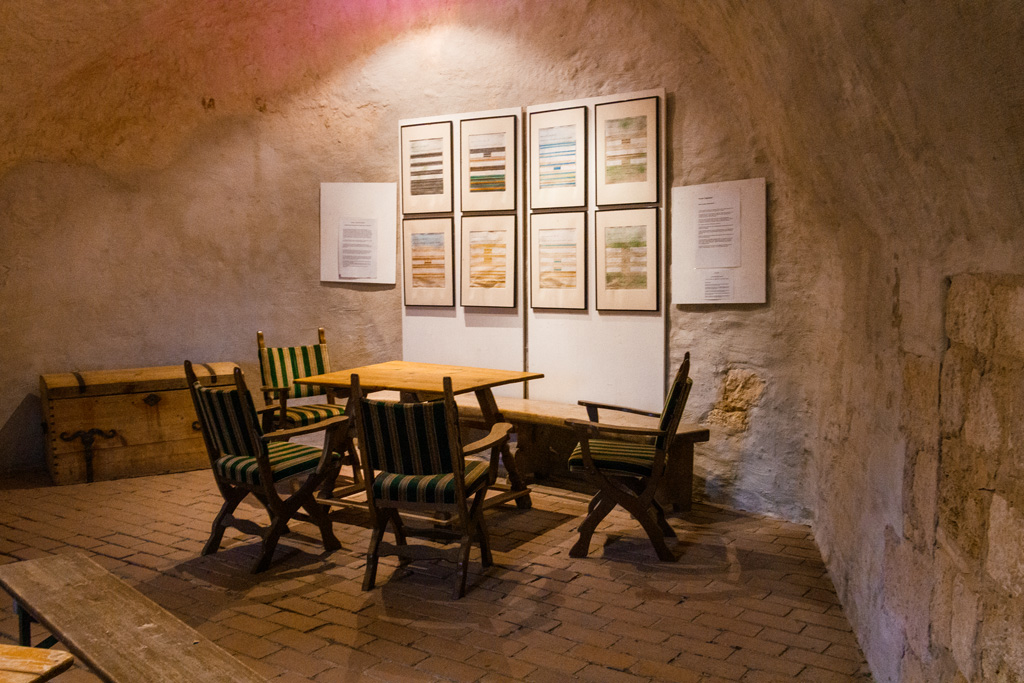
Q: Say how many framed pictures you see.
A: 8